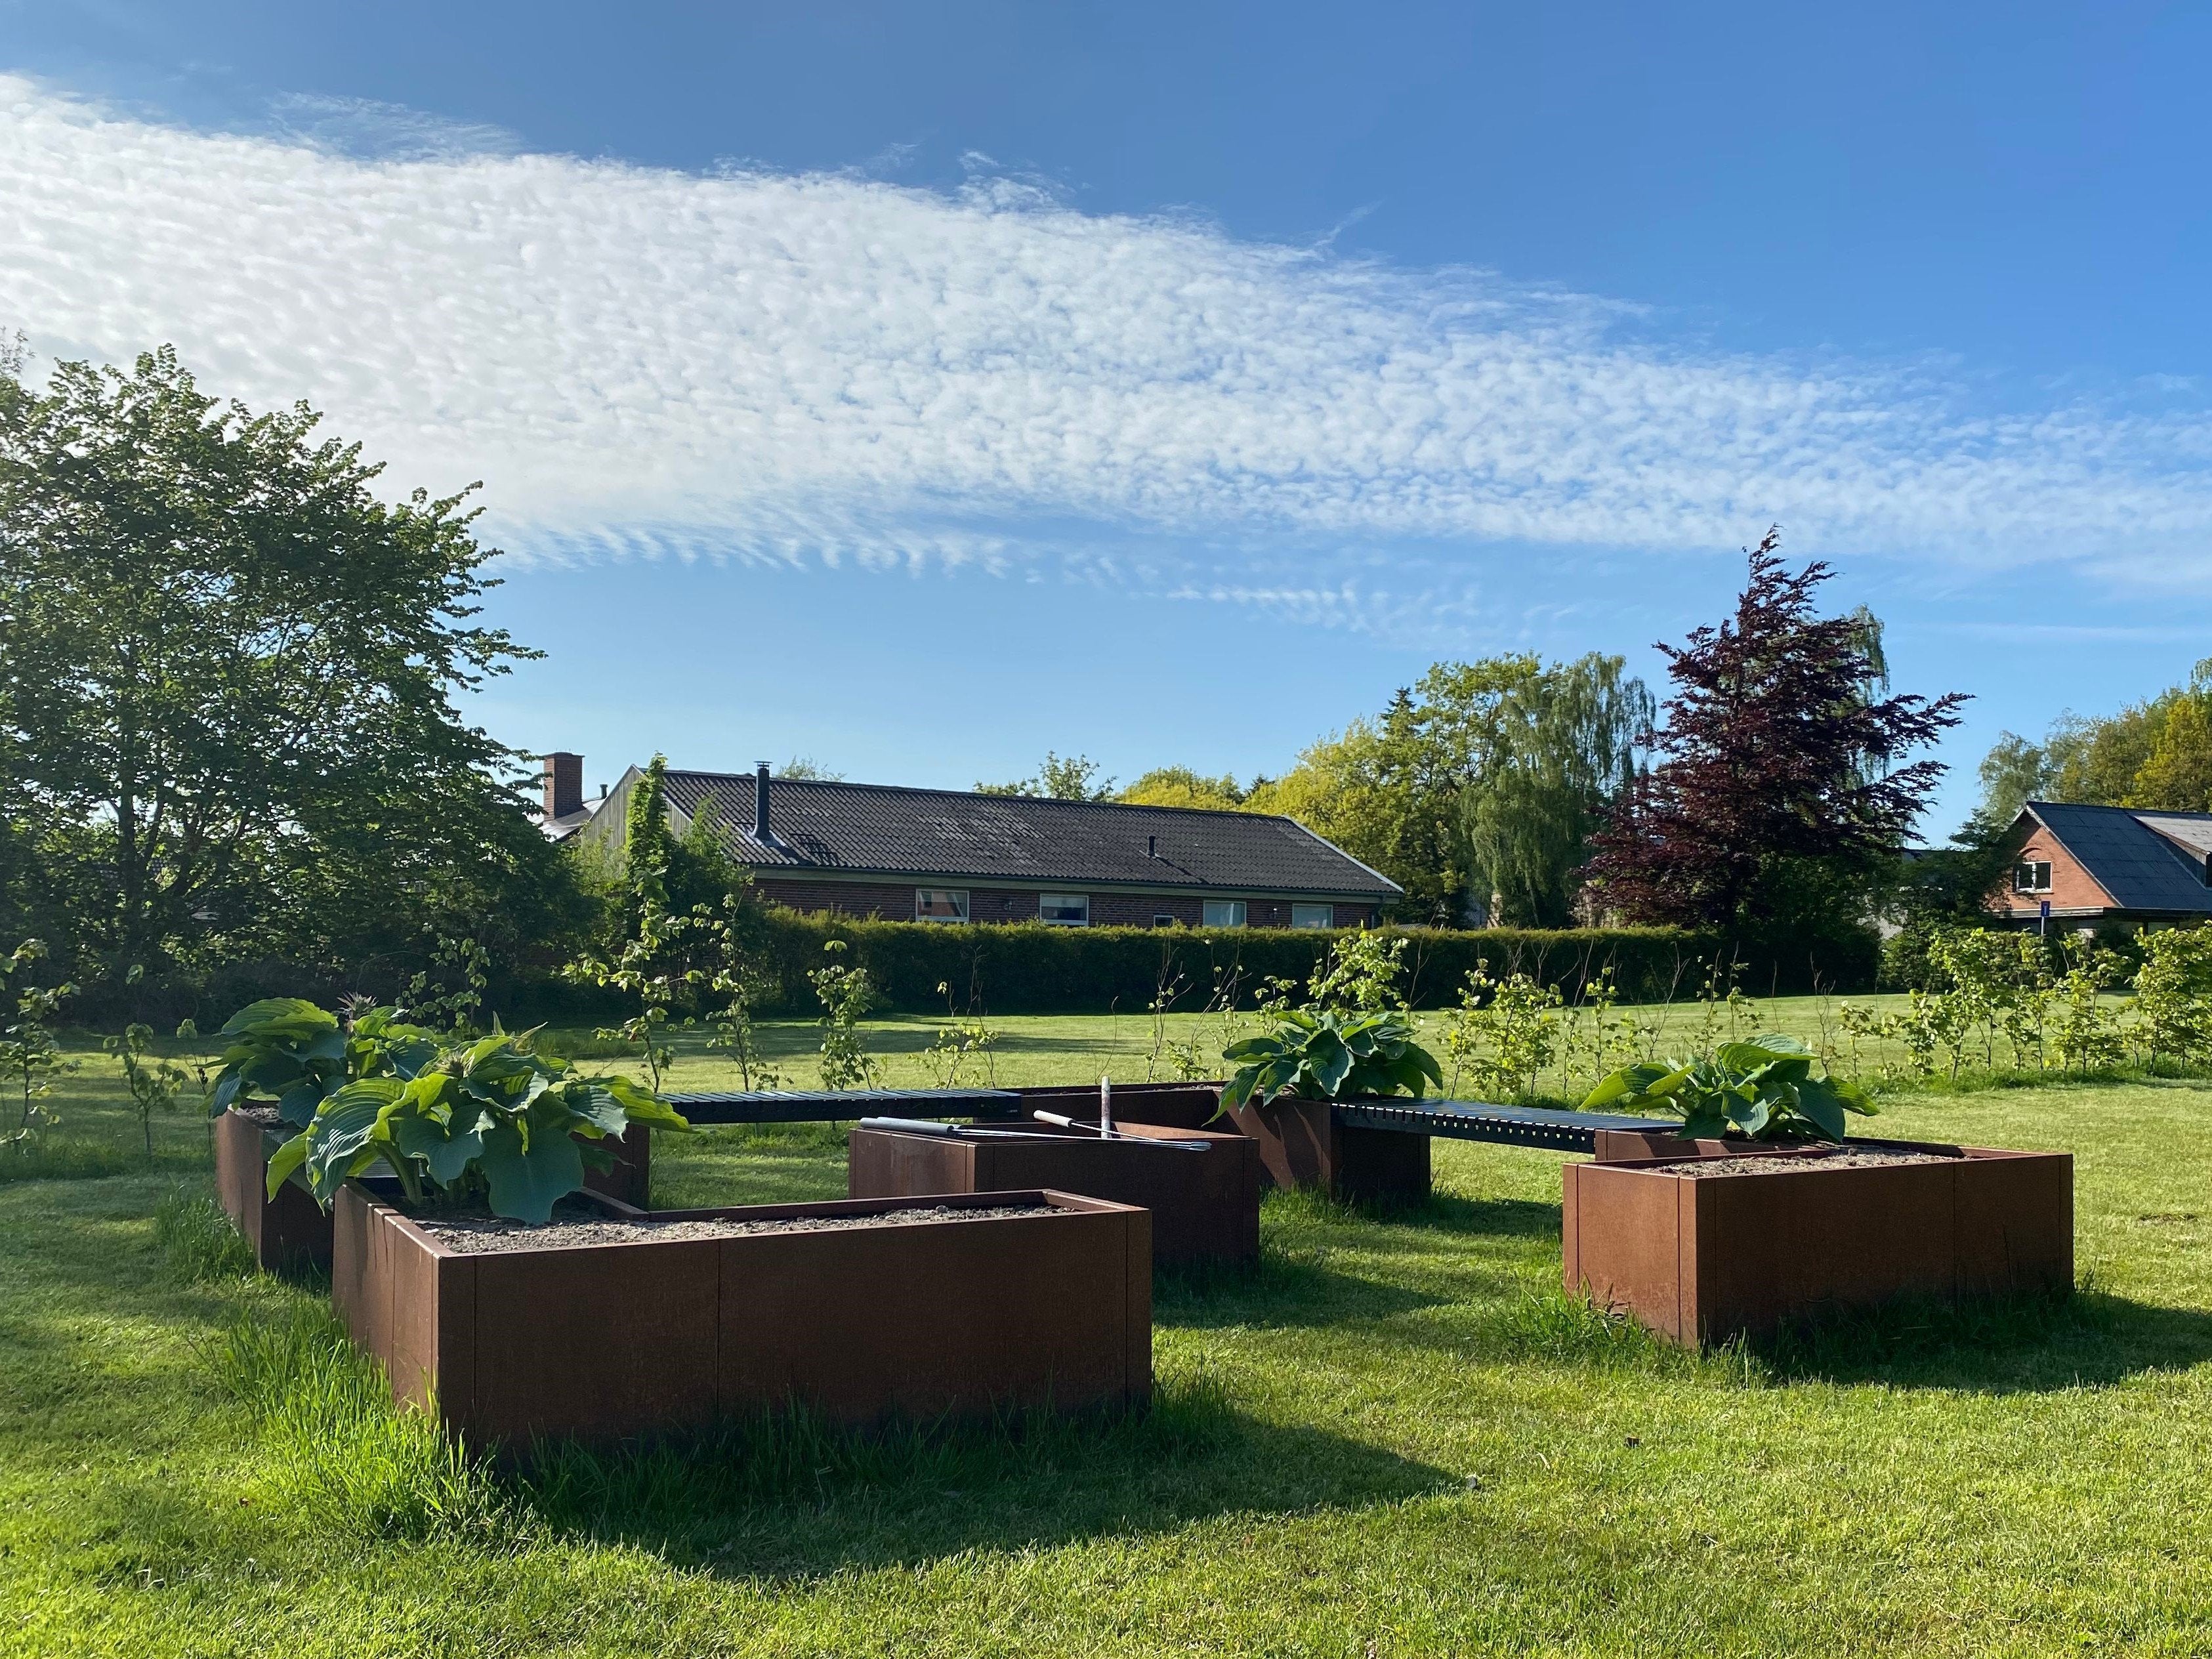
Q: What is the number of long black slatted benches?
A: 2